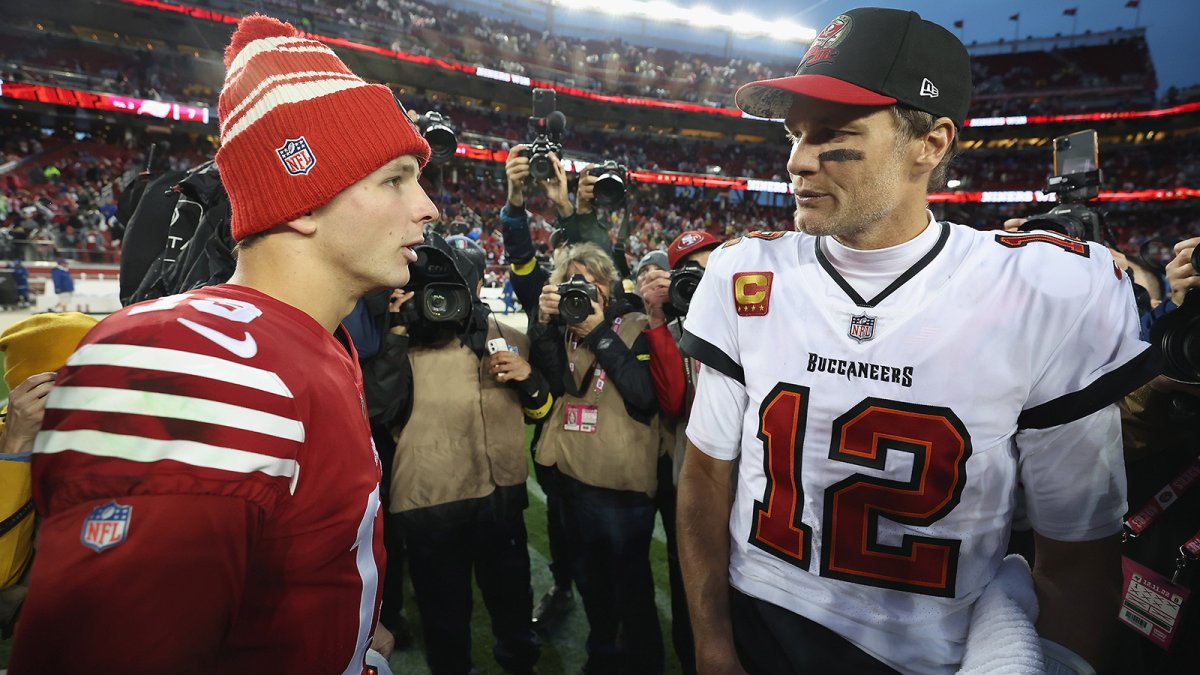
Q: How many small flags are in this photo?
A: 4